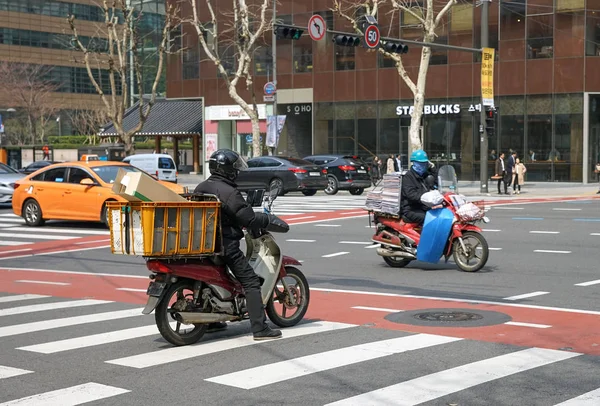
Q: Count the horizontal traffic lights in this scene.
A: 3